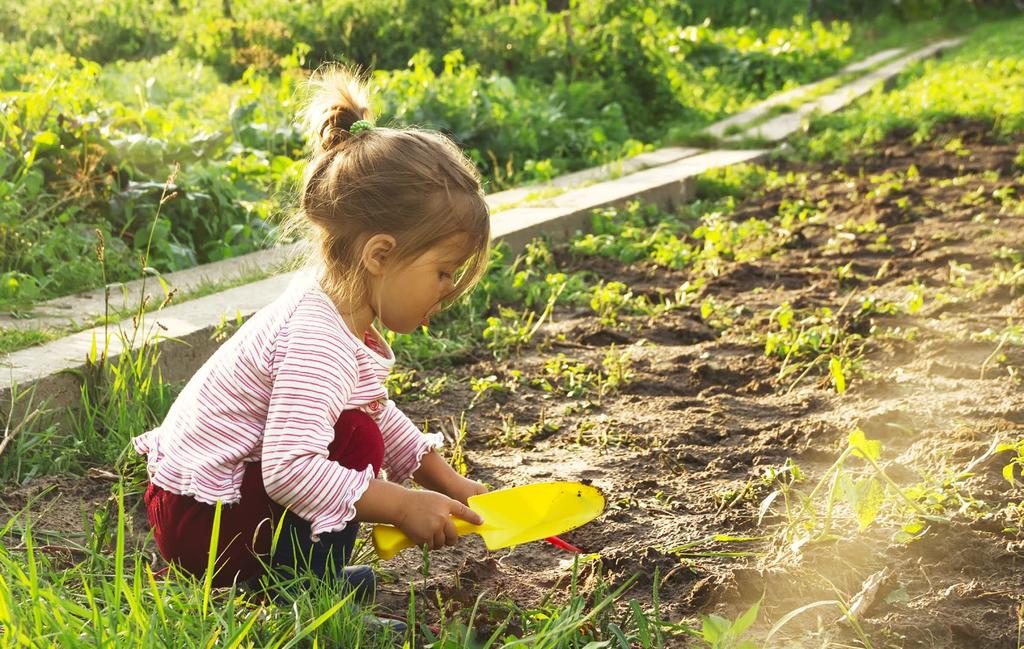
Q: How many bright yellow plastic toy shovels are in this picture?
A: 1